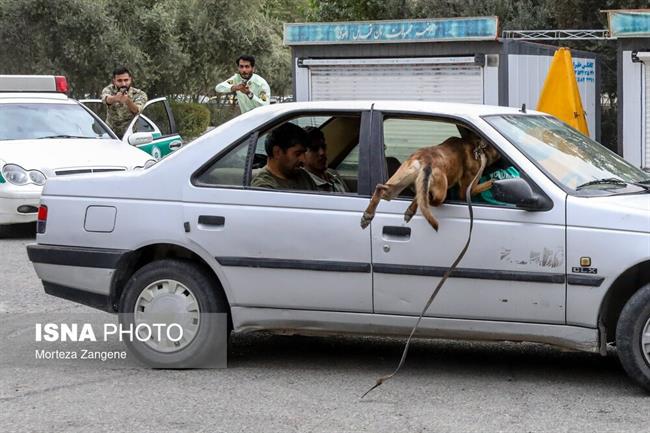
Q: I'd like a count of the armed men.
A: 2